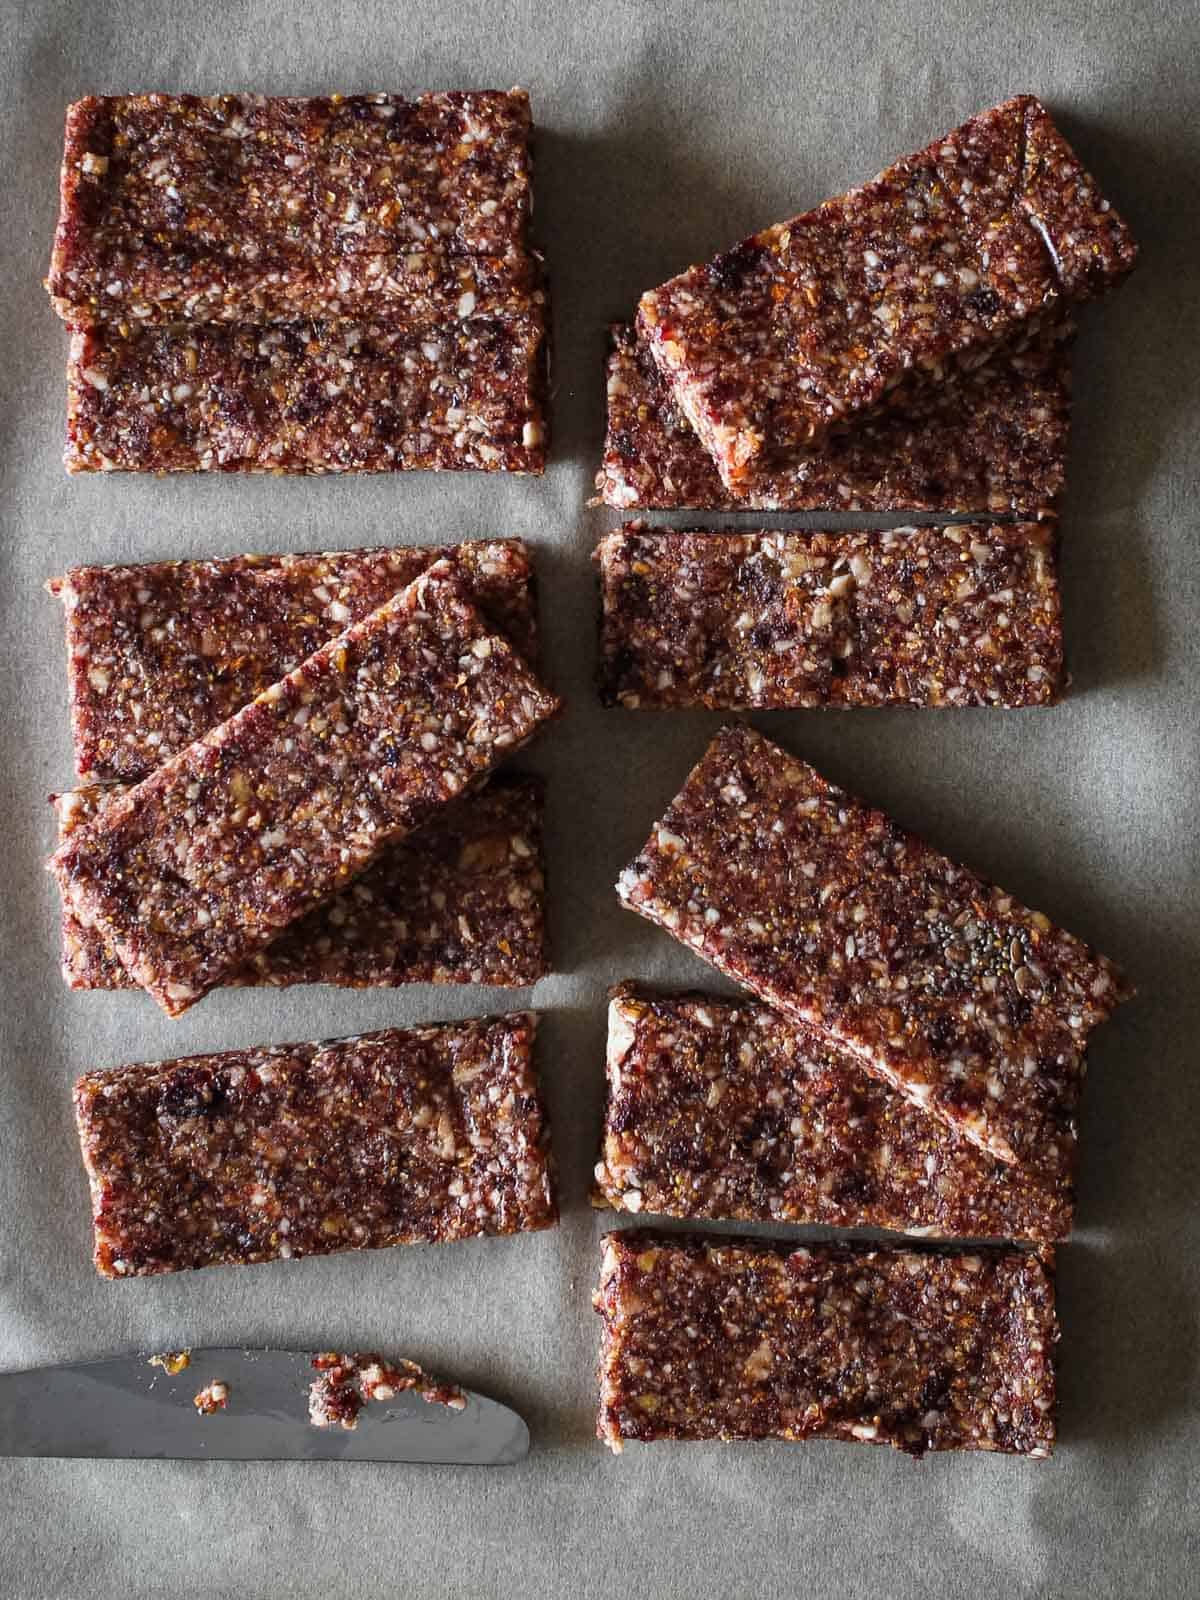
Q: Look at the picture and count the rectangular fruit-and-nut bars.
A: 12